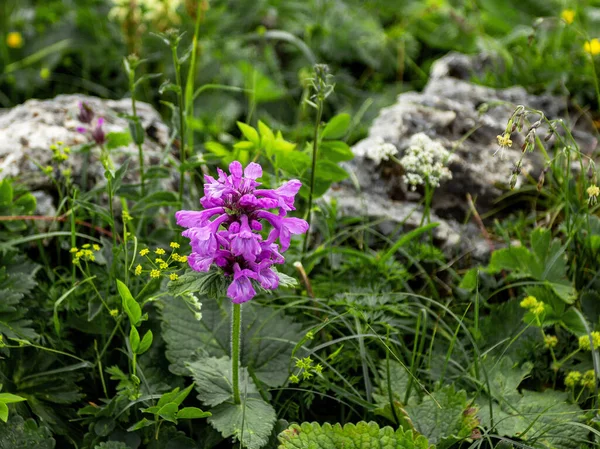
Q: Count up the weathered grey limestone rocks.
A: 2